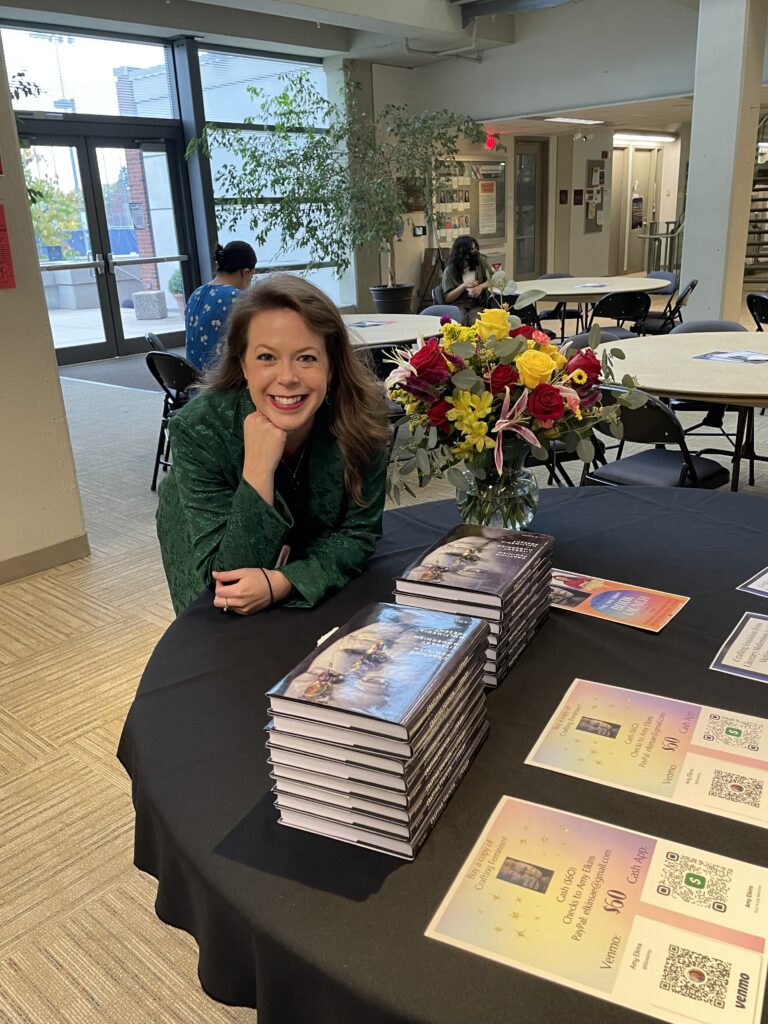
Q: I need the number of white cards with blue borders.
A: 2